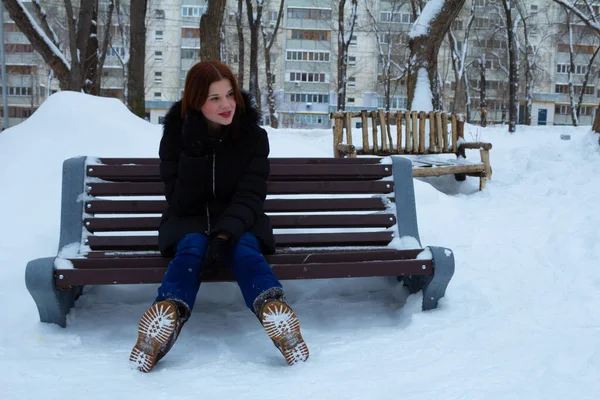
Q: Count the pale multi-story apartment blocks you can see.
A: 1